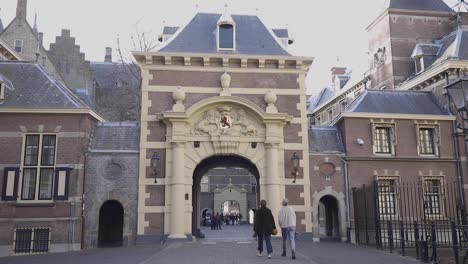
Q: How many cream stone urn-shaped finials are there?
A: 3